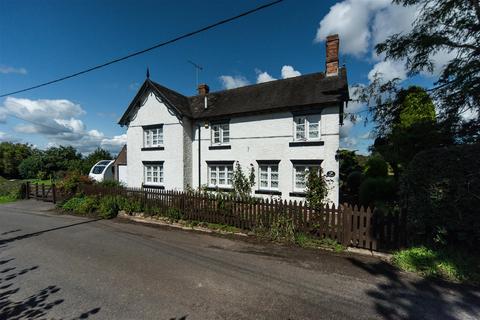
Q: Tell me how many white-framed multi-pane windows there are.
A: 7